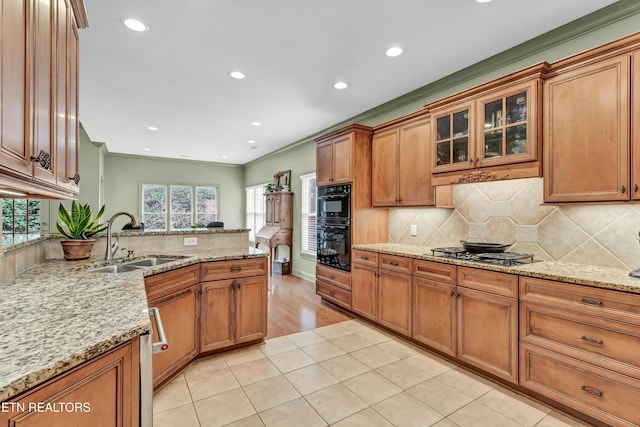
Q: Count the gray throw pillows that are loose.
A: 0